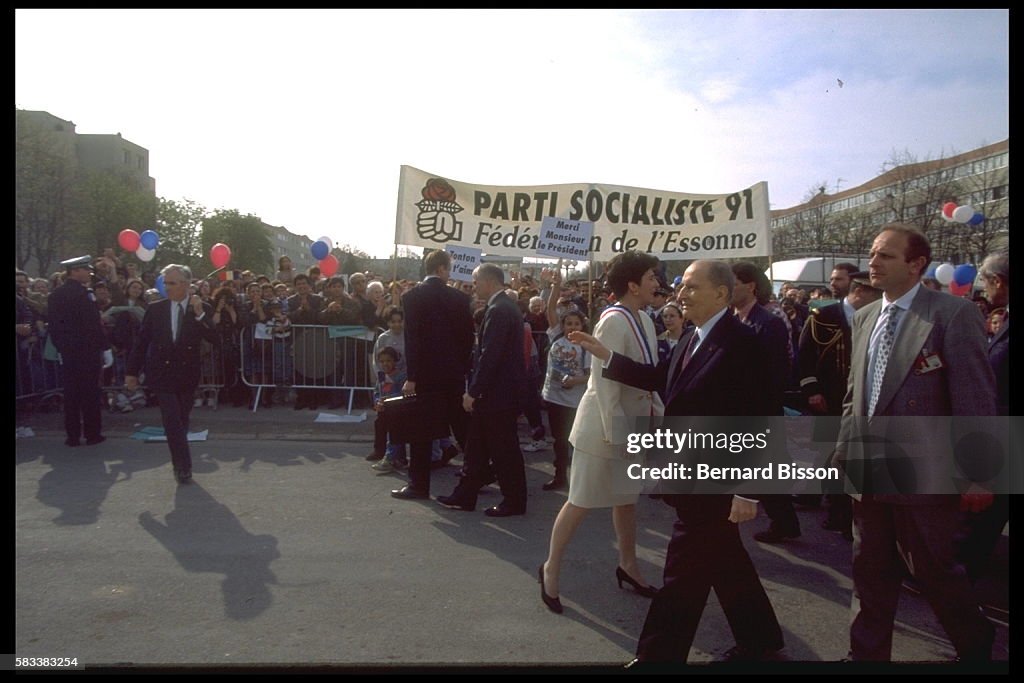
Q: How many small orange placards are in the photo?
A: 0